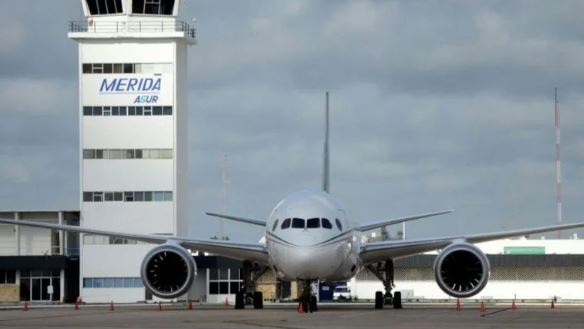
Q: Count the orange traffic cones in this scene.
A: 11